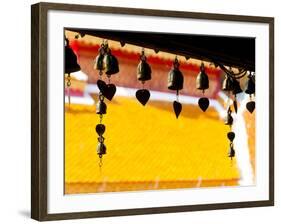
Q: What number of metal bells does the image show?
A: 13